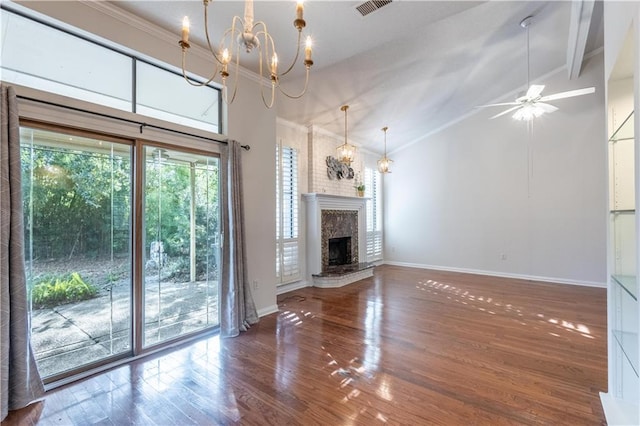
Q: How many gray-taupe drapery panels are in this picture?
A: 2